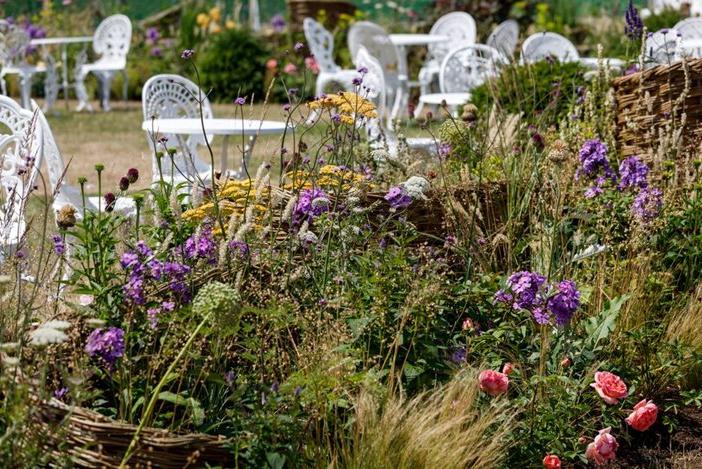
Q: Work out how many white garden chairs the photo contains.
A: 14